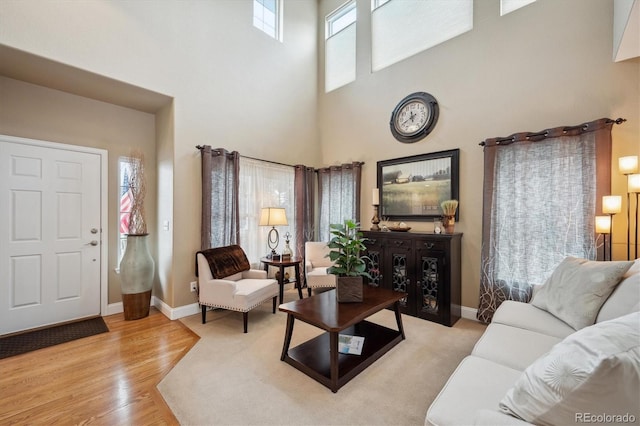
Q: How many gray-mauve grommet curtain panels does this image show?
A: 4